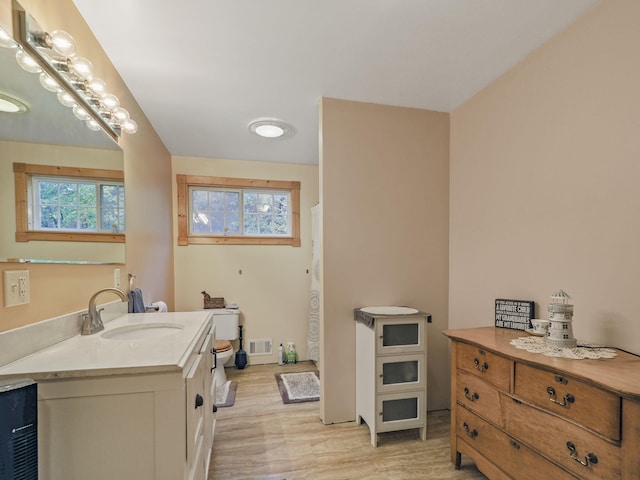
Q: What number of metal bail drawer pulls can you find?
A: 5